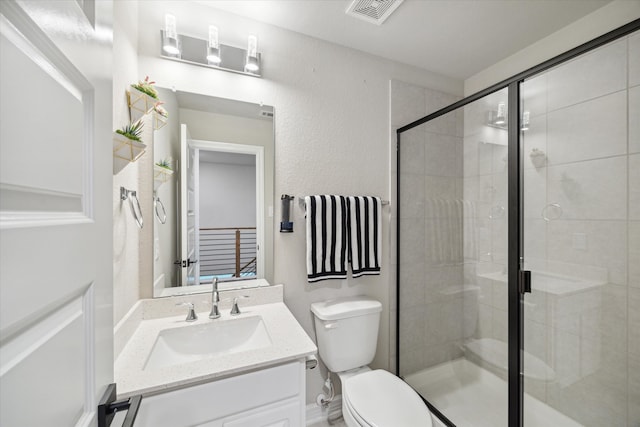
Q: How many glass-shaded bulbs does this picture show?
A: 3